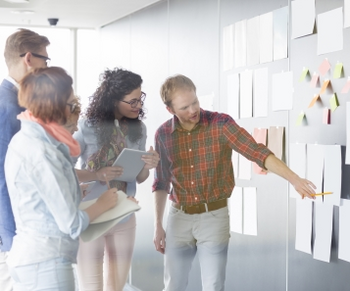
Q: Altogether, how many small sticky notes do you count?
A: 10